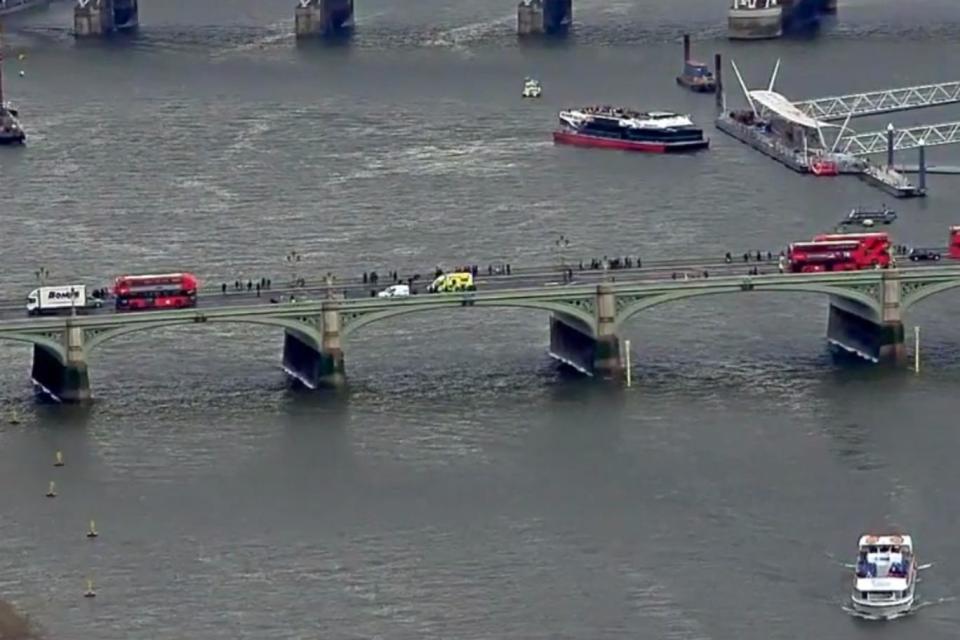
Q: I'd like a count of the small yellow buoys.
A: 5